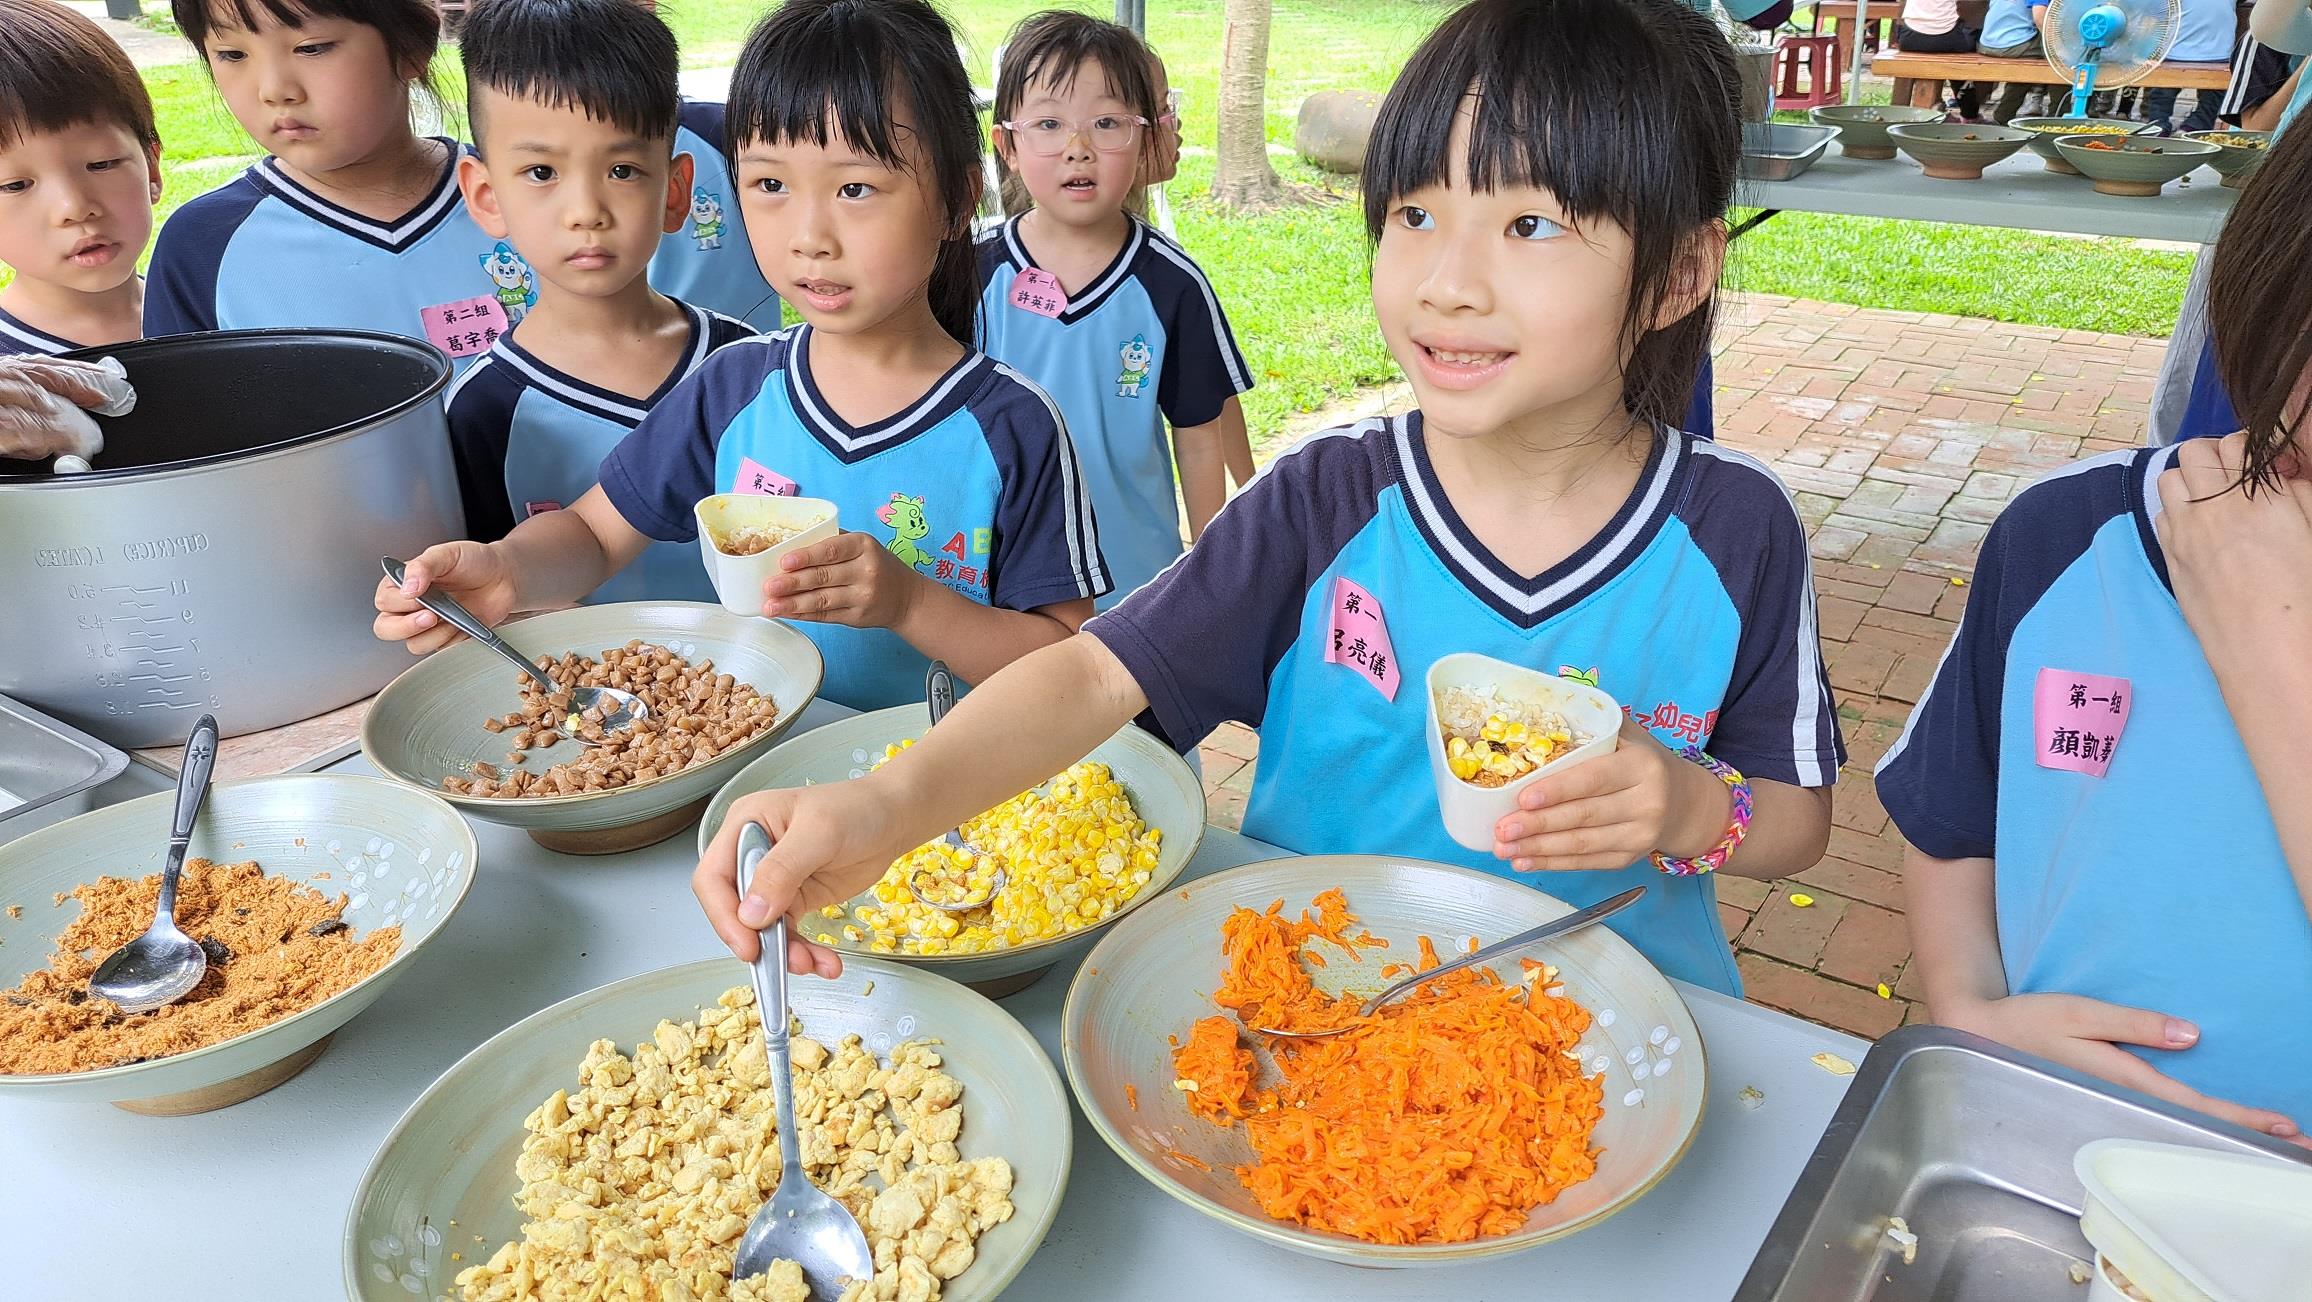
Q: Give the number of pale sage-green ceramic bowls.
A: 10